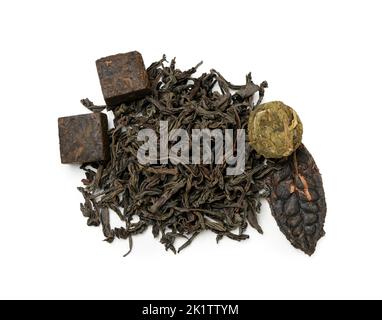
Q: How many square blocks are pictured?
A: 2